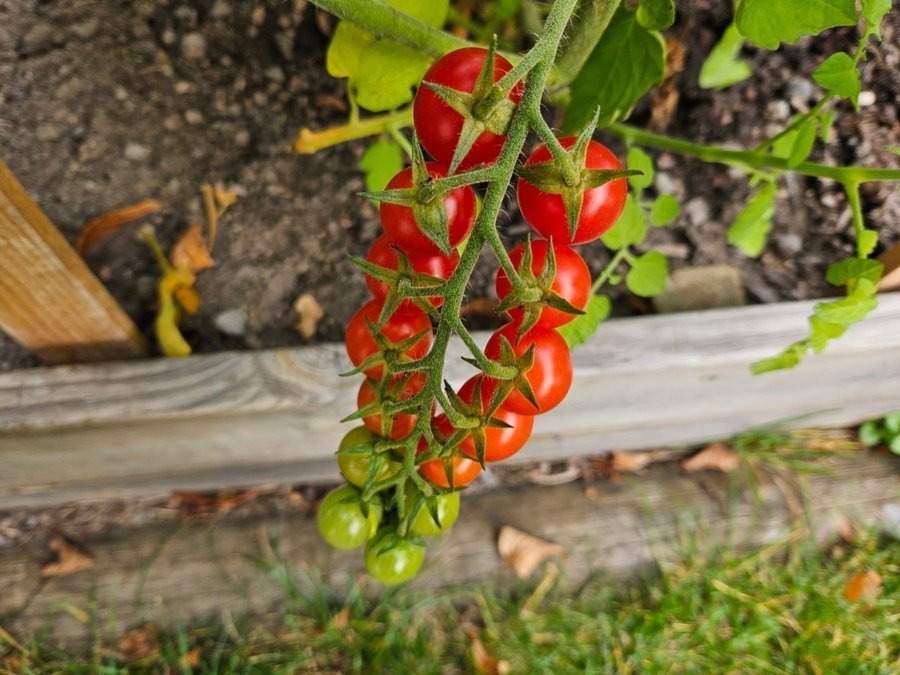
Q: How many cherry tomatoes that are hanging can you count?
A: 14